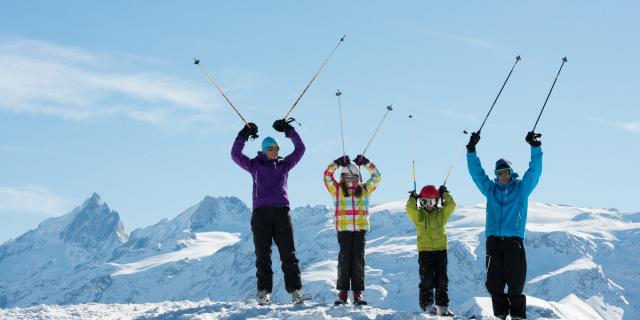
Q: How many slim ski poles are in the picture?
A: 8